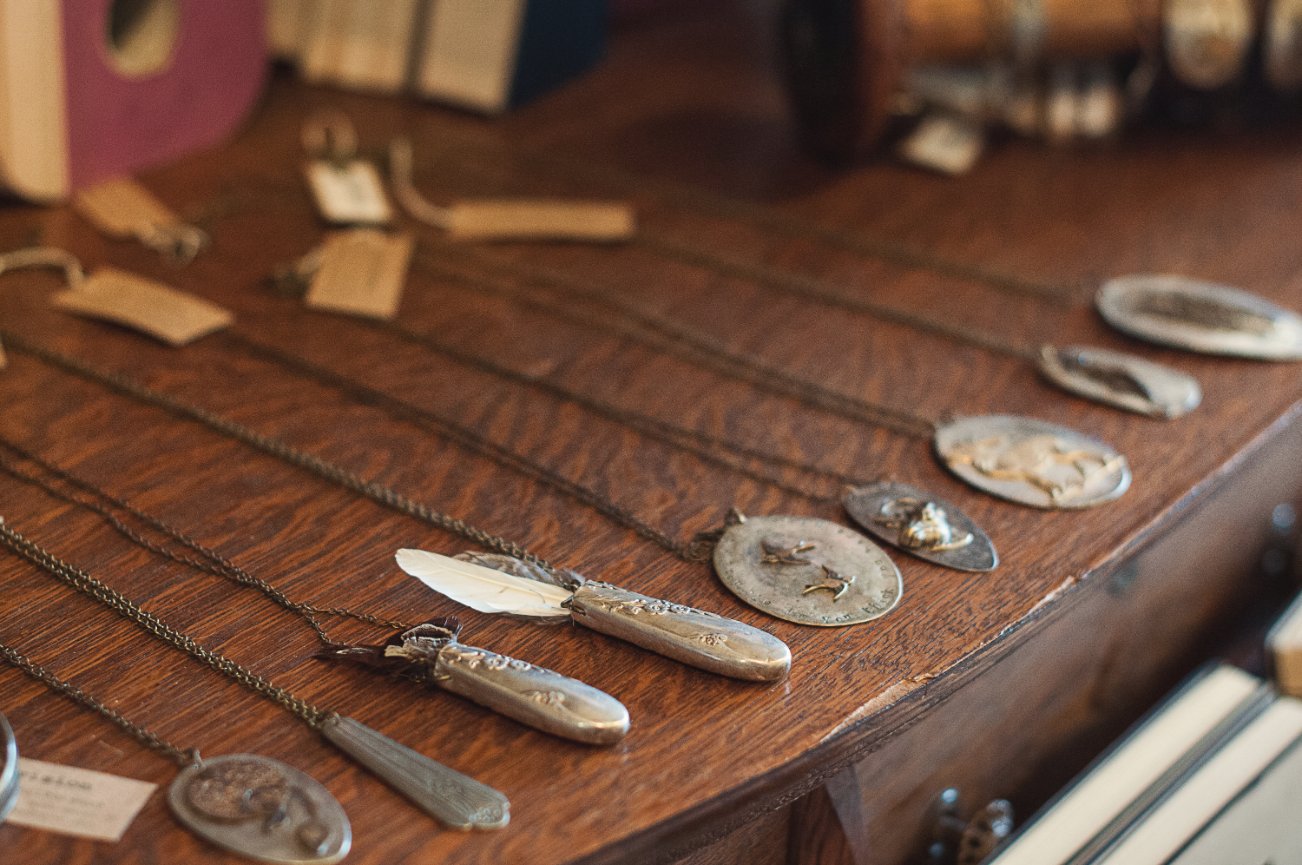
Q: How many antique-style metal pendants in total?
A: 9